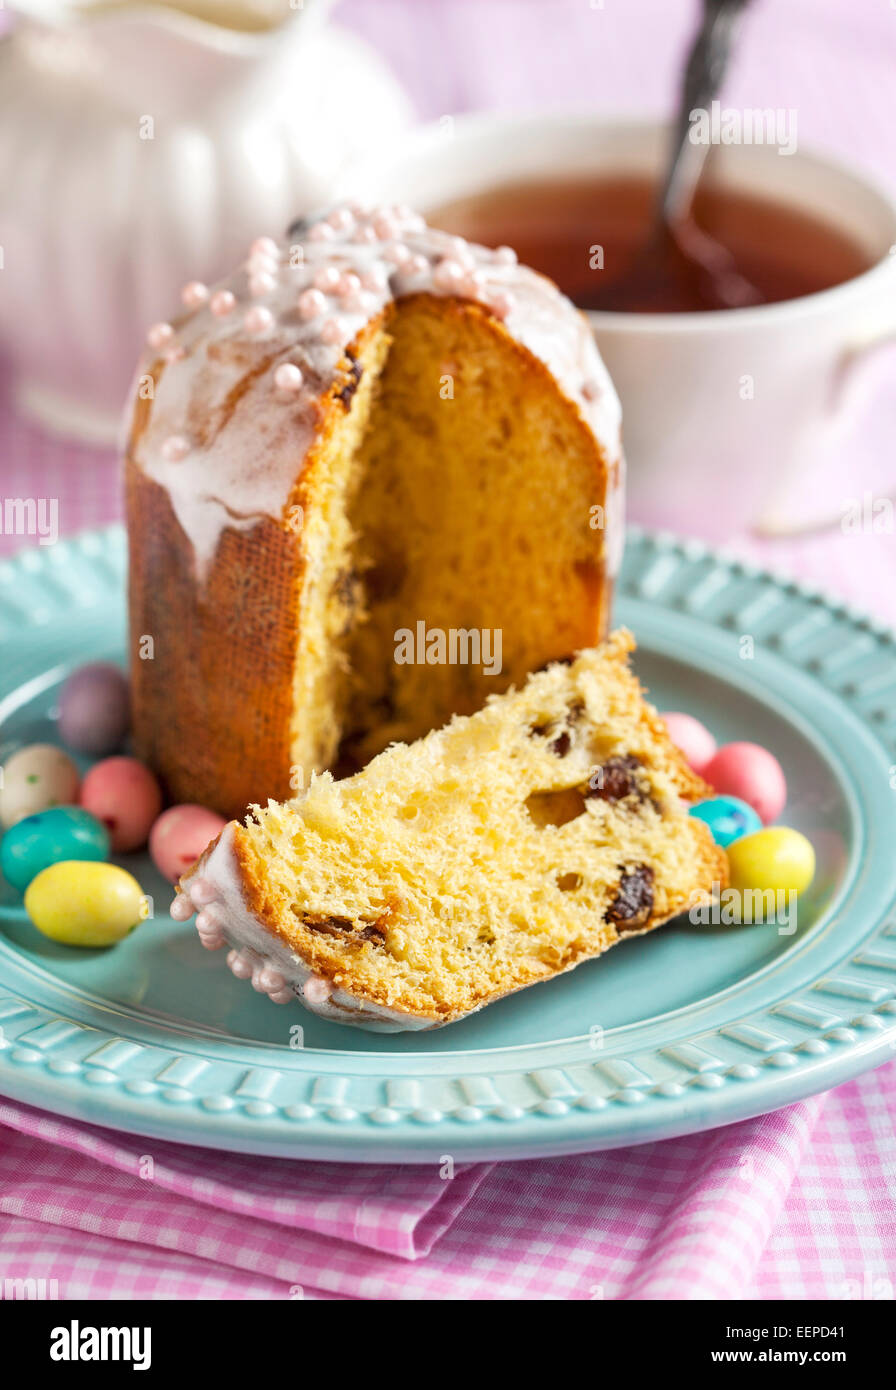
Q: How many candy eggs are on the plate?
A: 10